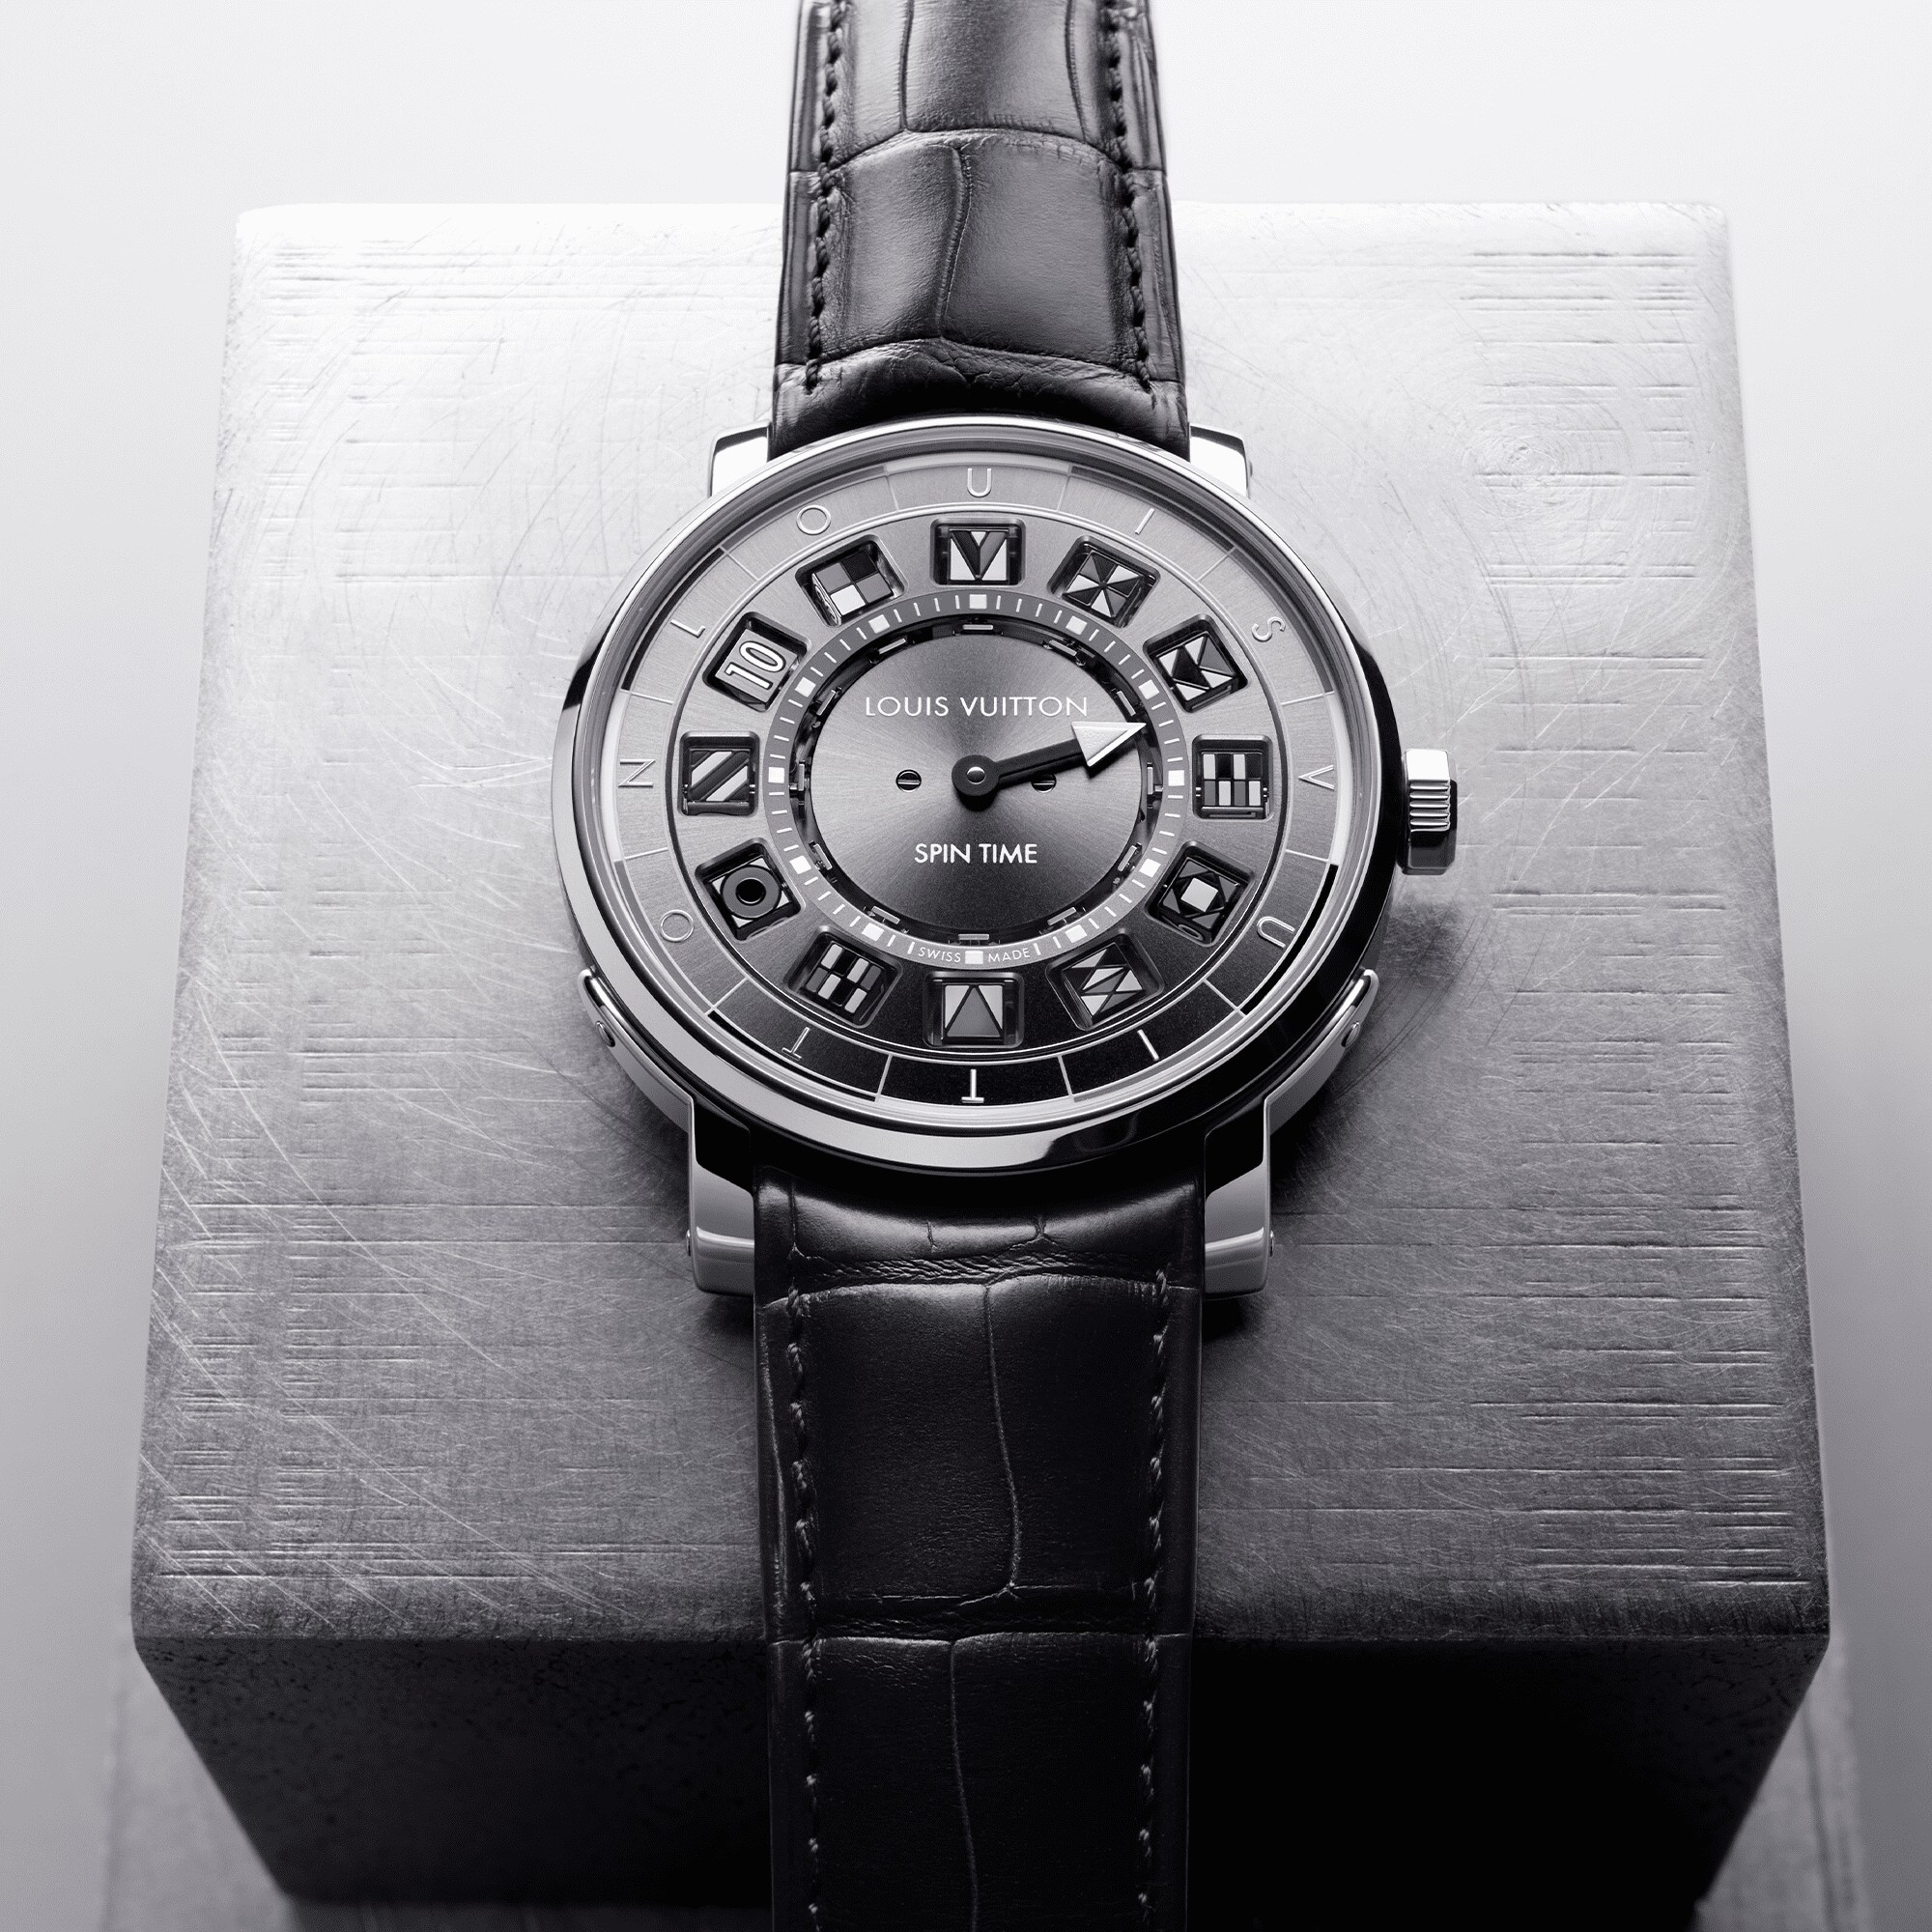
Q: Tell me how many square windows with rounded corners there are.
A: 12